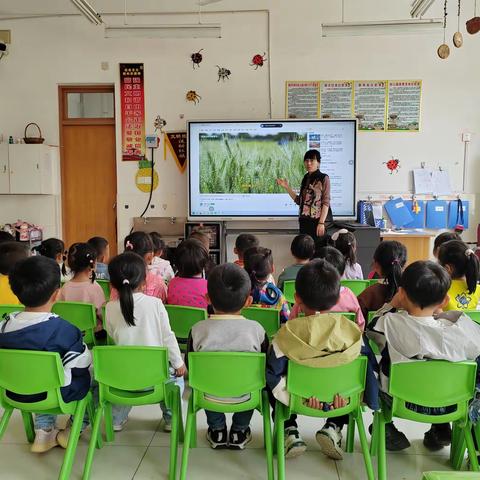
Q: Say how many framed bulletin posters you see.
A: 4